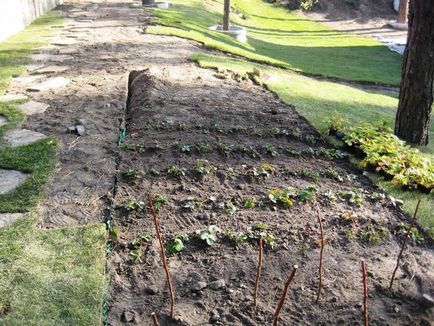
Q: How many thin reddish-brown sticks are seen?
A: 7